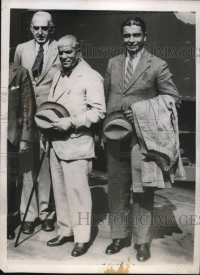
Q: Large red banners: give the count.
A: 0